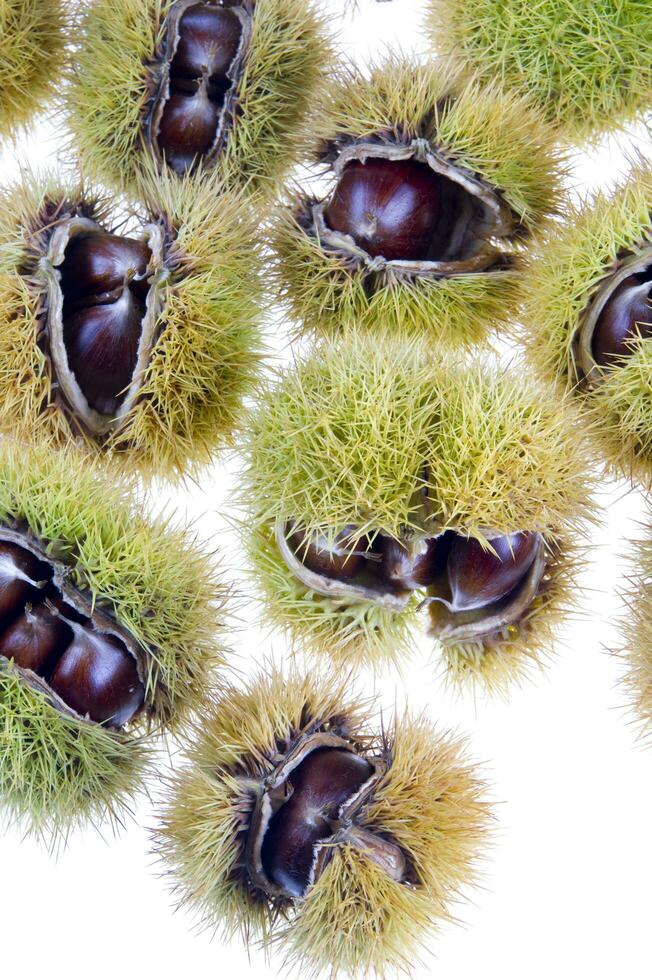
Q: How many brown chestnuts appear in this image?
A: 13